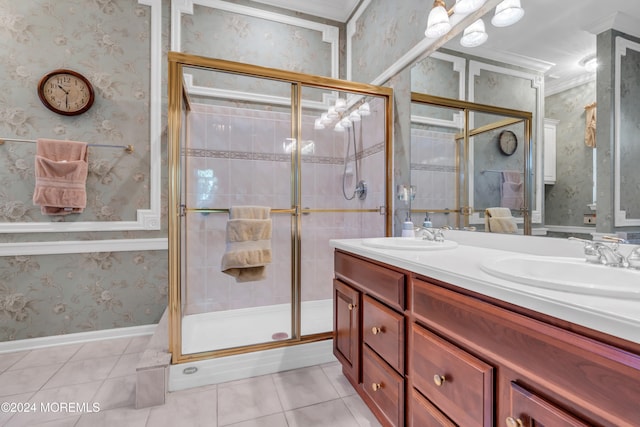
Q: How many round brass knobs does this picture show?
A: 5